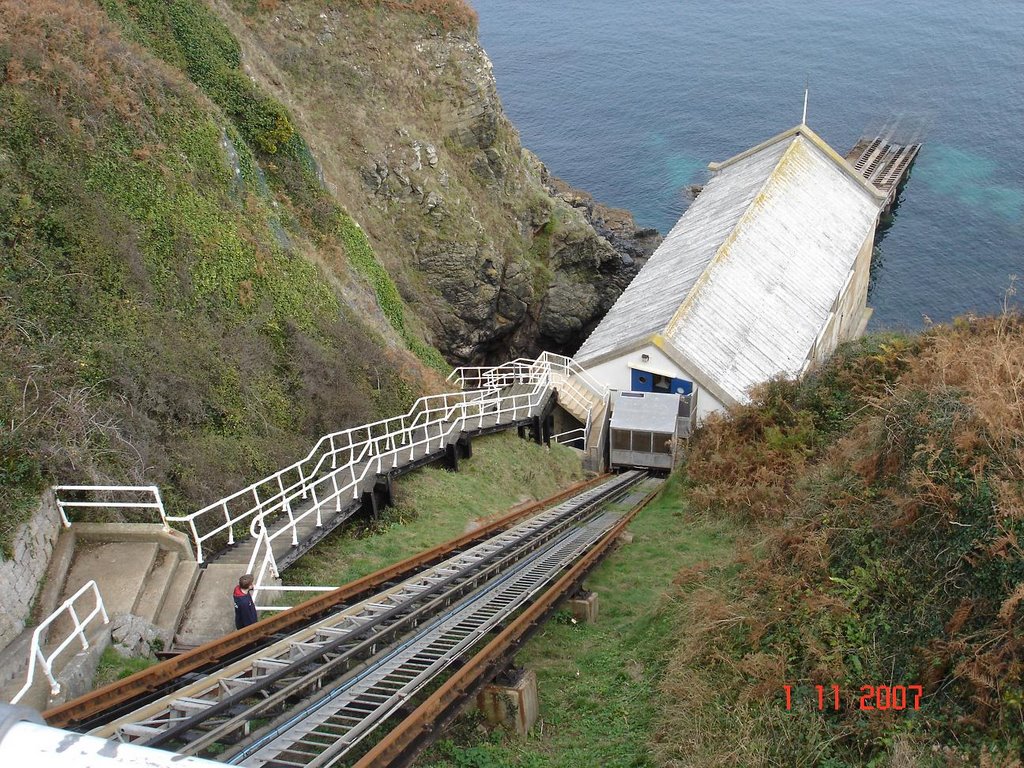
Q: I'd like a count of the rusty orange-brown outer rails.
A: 2